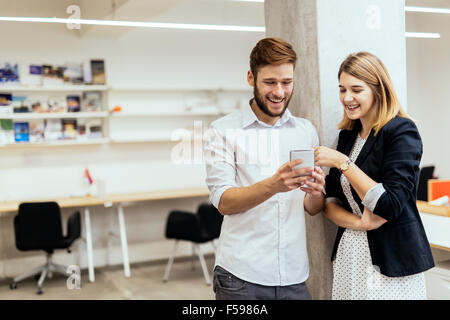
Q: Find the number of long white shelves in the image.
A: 3